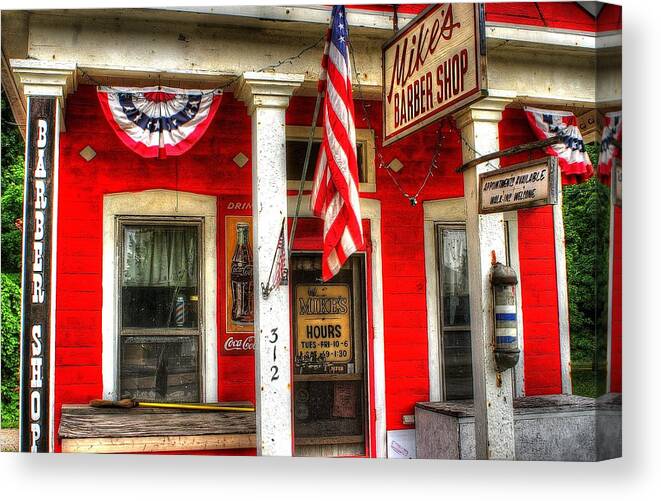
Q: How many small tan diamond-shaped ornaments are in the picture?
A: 3